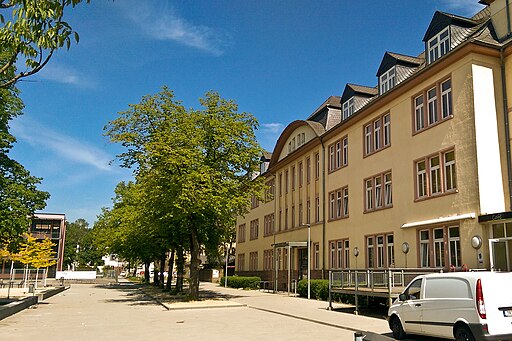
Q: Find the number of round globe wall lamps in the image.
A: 3